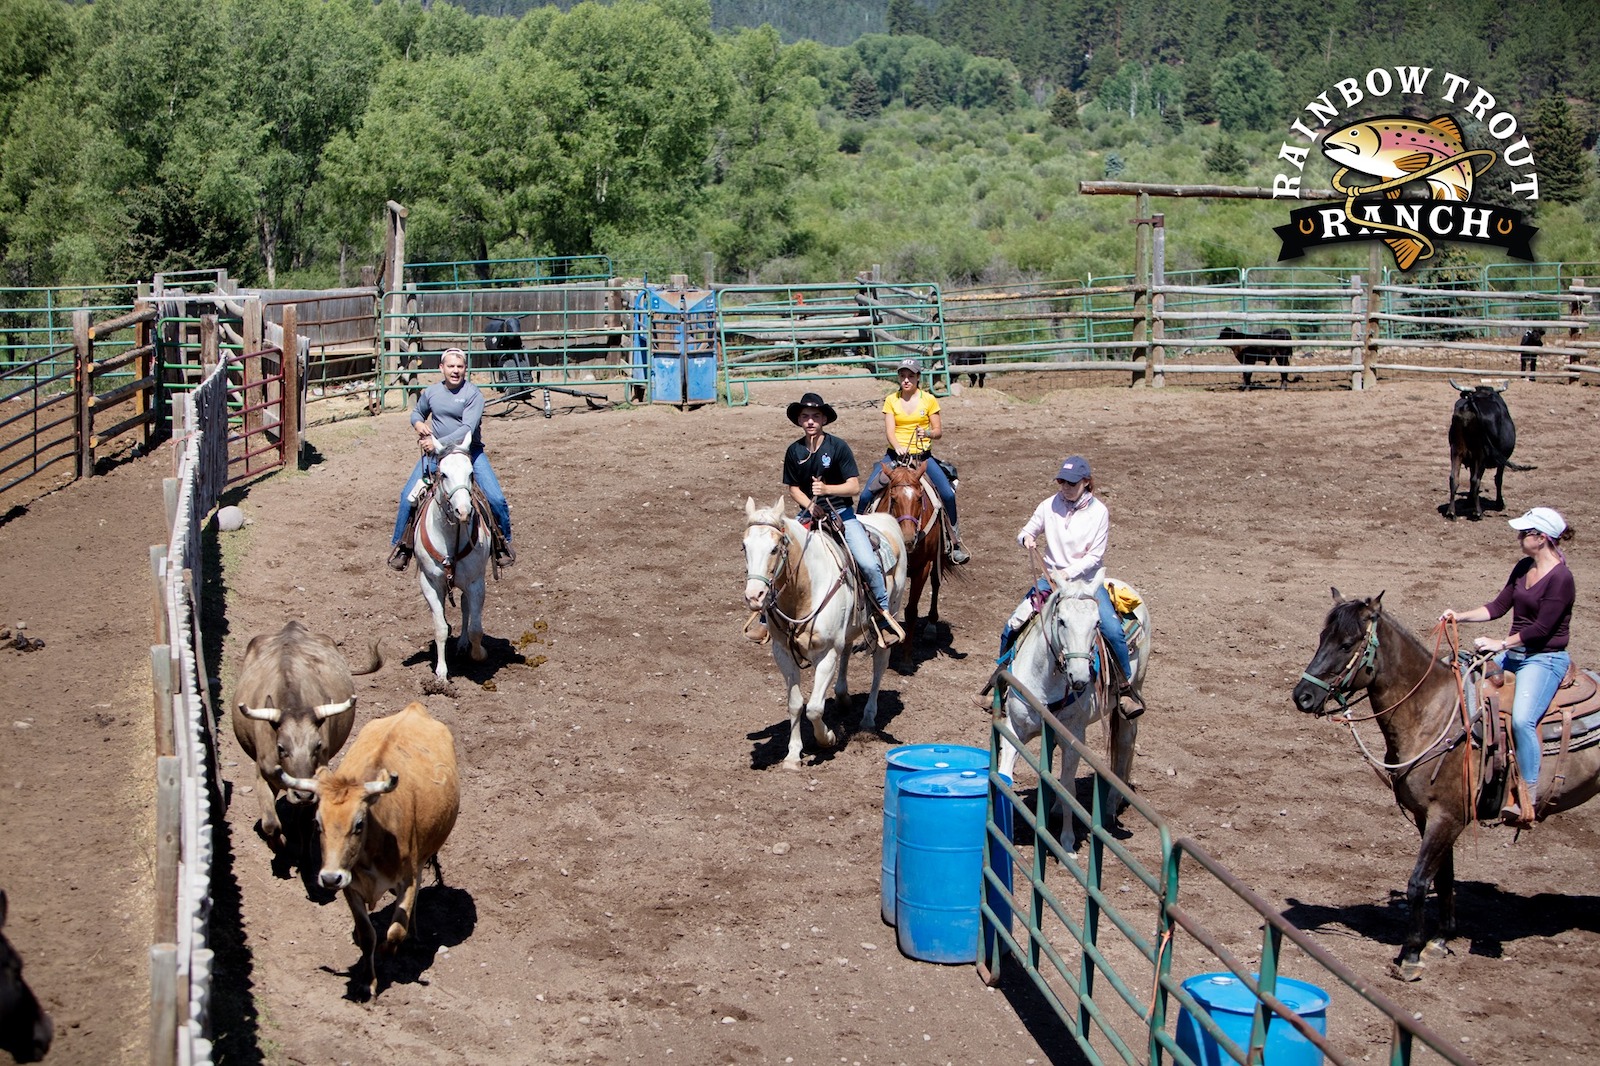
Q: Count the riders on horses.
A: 5